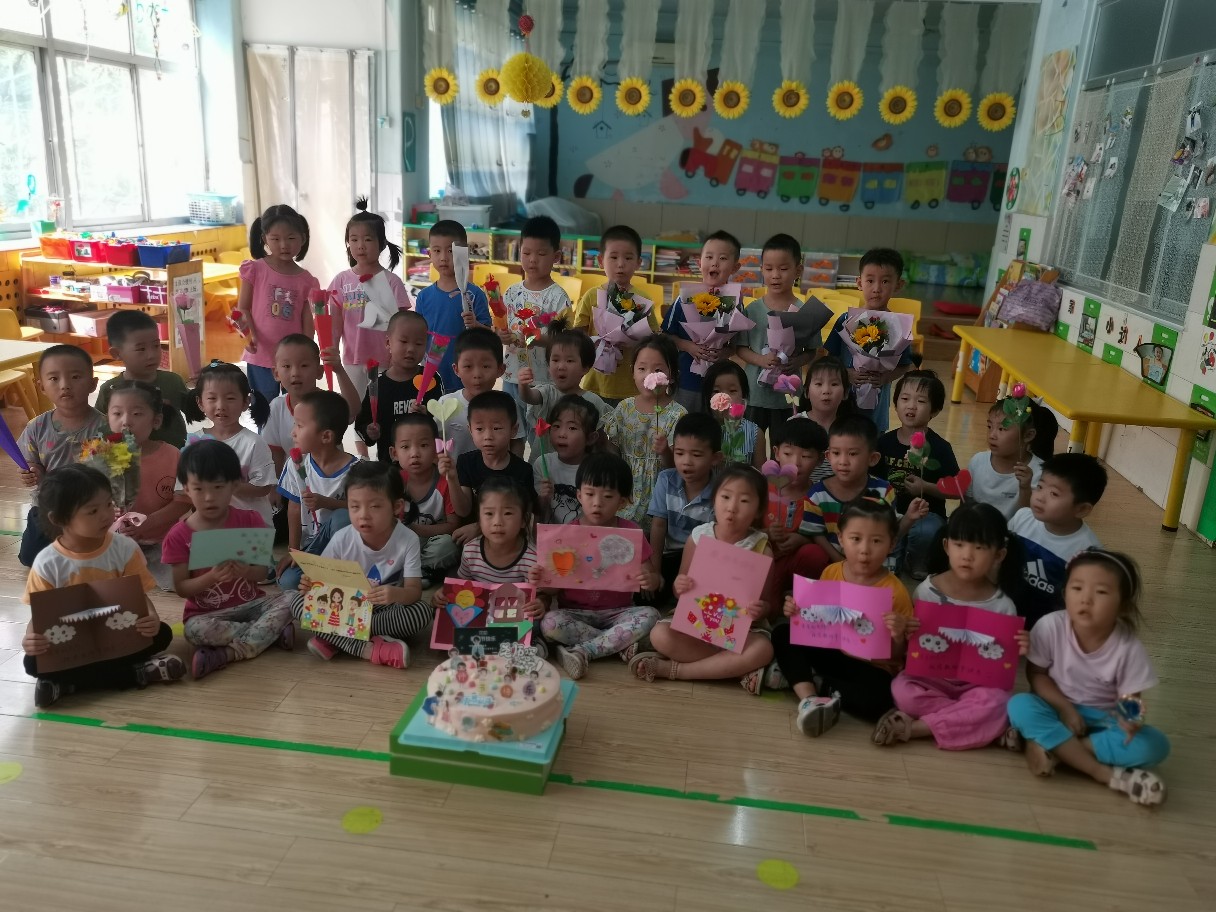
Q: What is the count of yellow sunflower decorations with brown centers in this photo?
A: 12